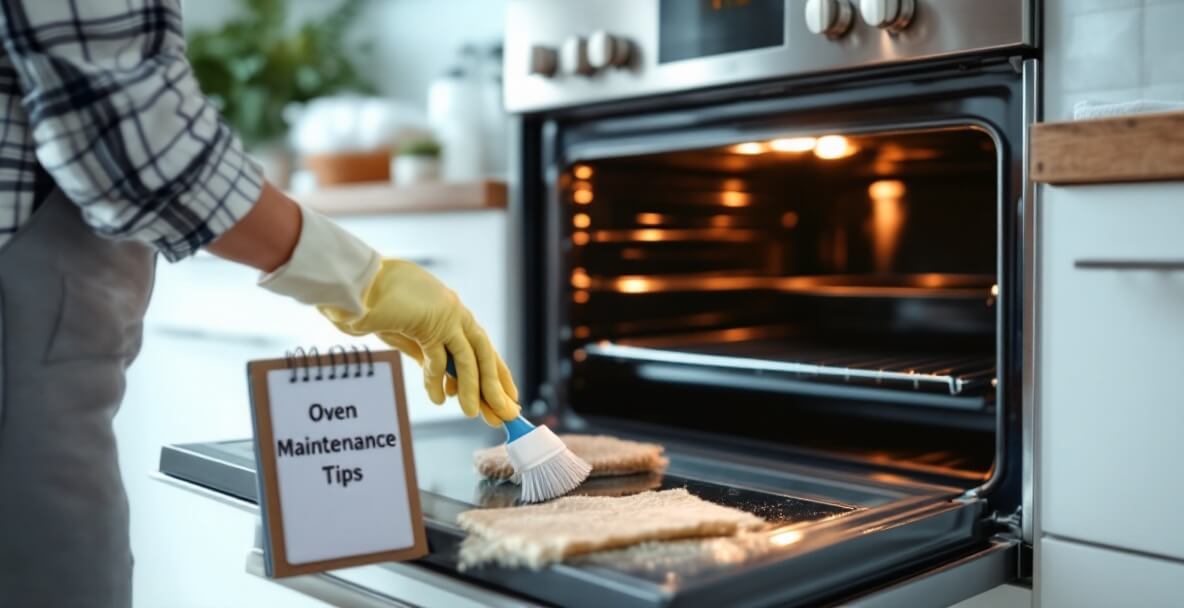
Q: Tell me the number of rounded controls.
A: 5